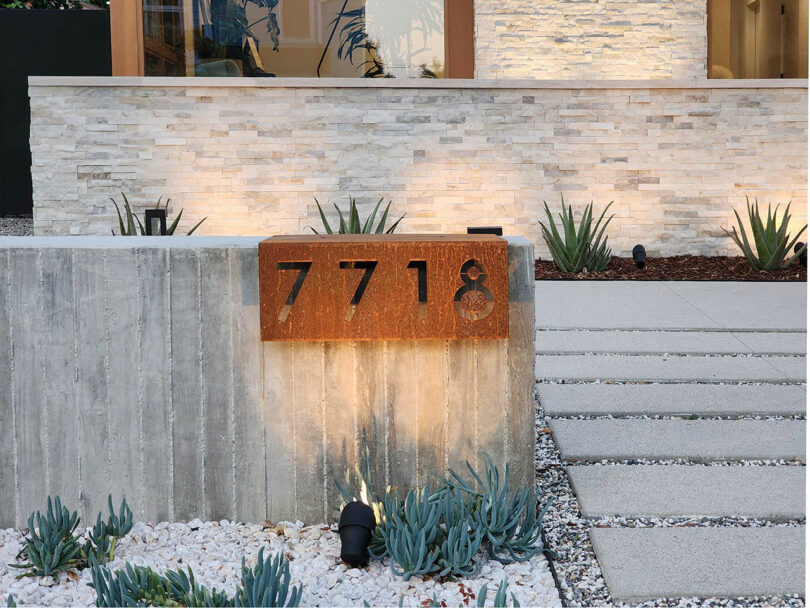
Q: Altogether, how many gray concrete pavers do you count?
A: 7